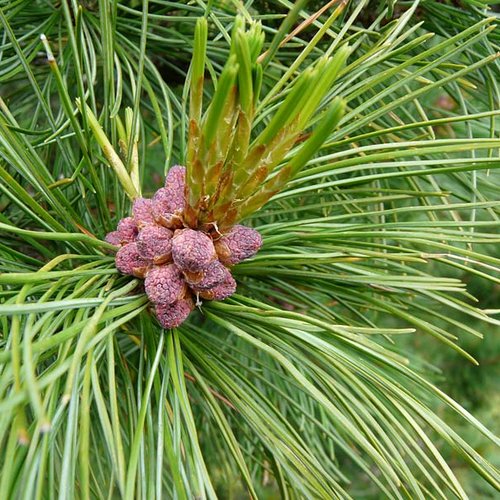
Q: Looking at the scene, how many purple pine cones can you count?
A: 13